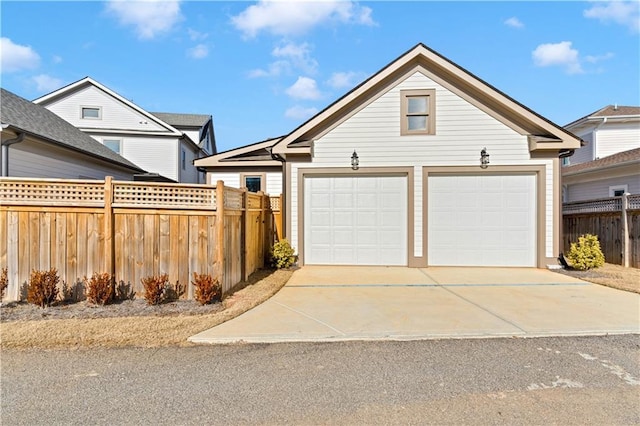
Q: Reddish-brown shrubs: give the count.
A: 5